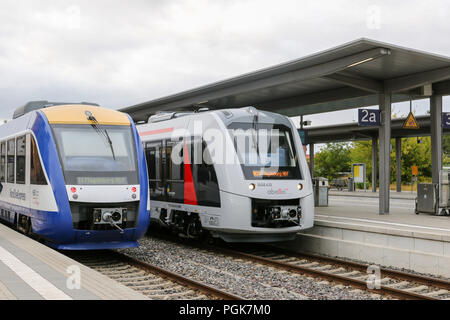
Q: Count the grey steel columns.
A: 5